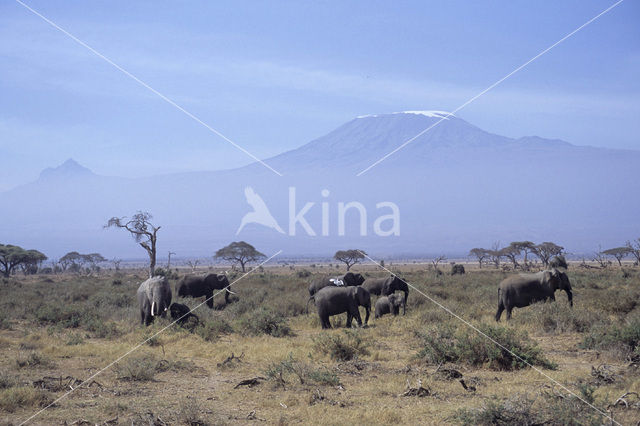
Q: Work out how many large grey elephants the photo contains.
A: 6